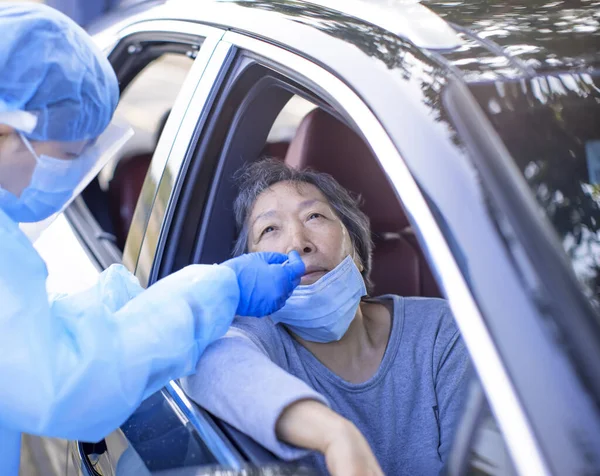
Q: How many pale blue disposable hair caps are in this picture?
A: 1